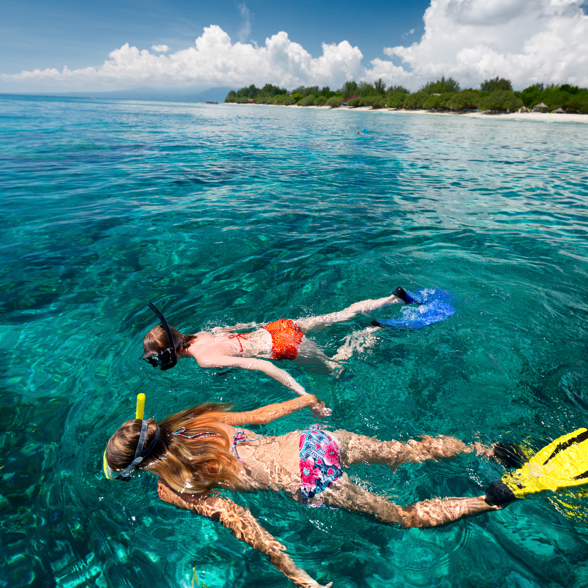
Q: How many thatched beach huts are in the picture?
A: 2